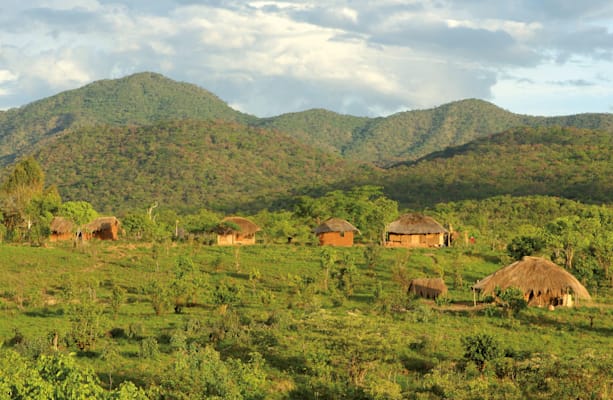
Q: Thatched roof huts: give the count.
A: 7